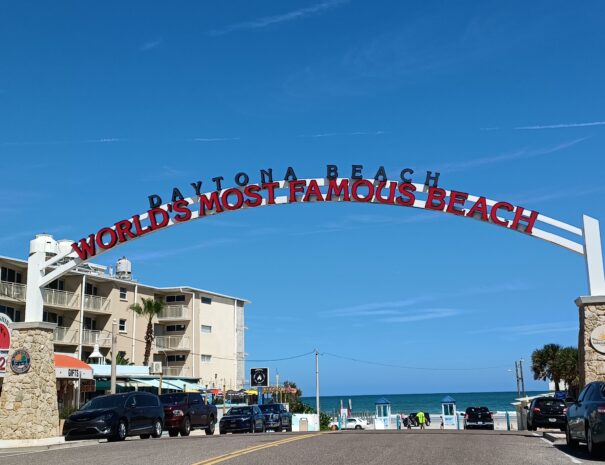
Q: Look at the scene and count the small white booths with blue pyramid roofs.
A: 2